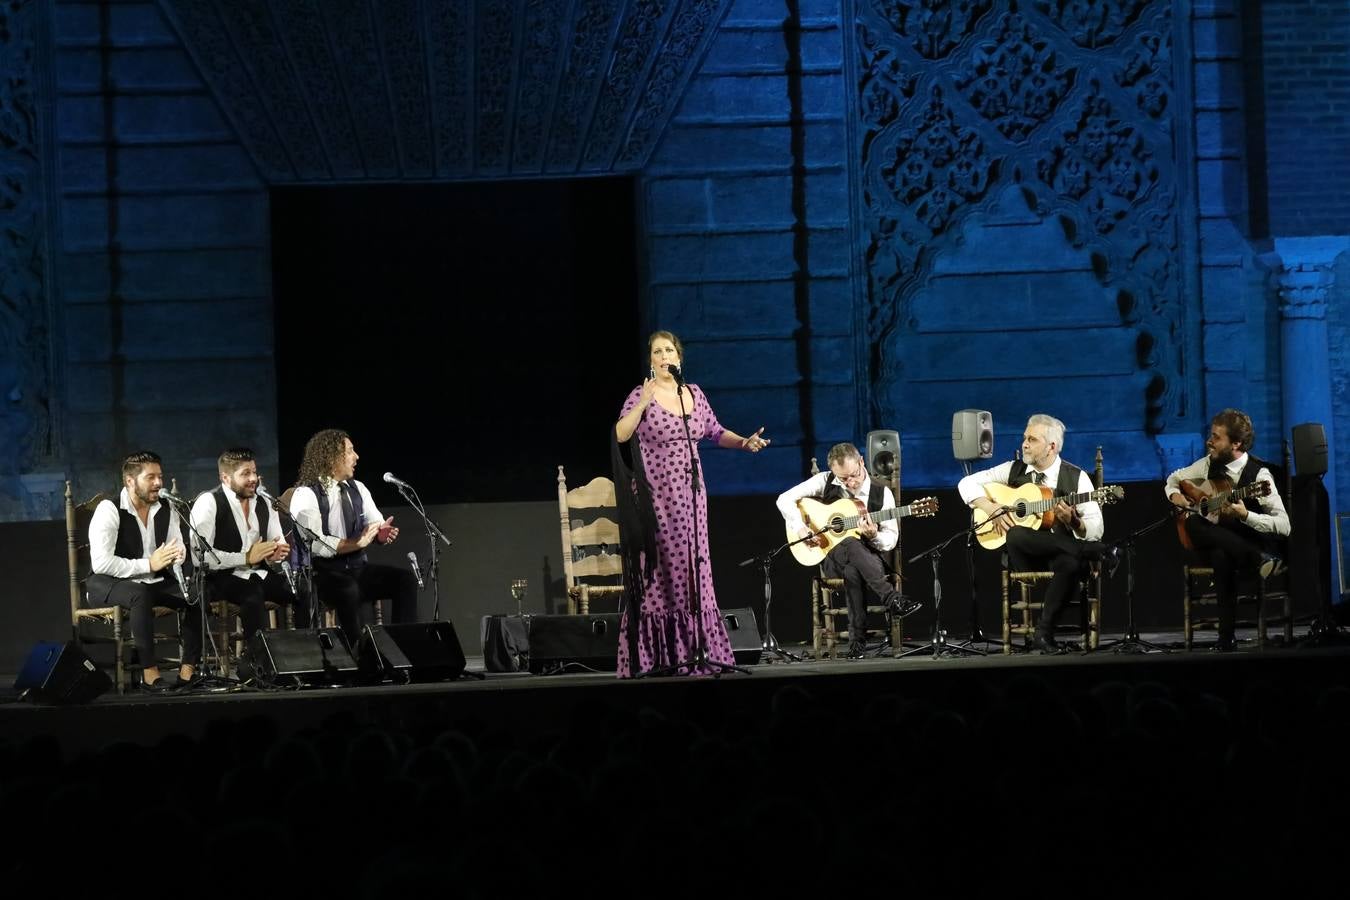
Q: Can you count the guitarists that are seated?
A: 3